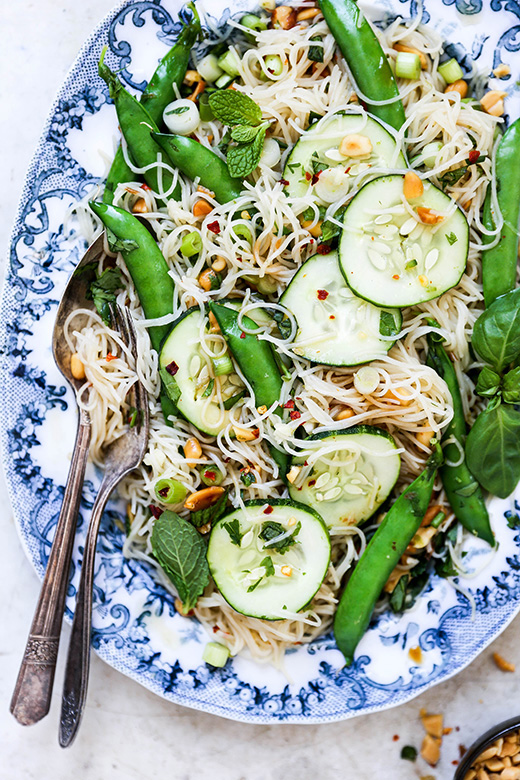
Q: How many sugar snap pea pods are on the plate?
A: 9